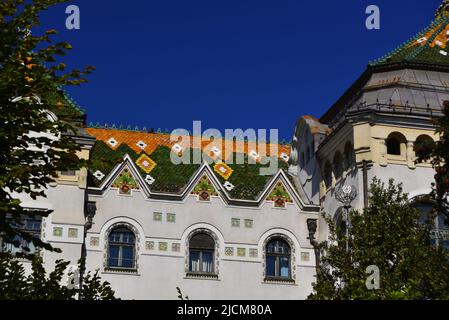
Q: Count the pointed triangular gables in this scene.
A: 3